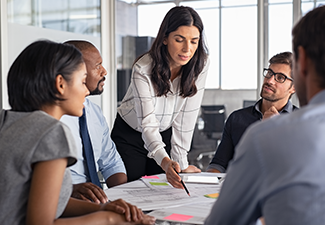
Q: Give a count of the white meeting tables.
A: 1